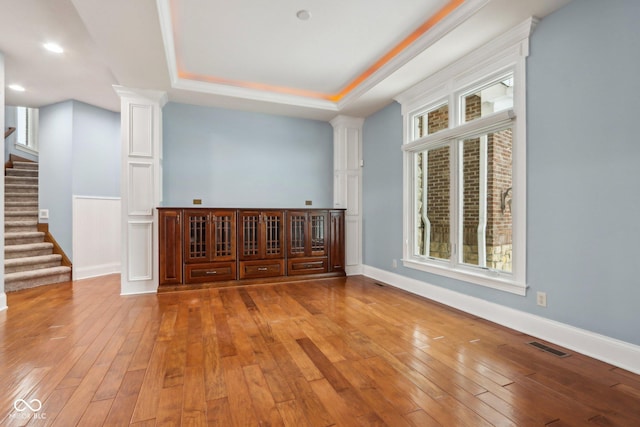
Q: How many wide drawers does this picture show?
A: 3